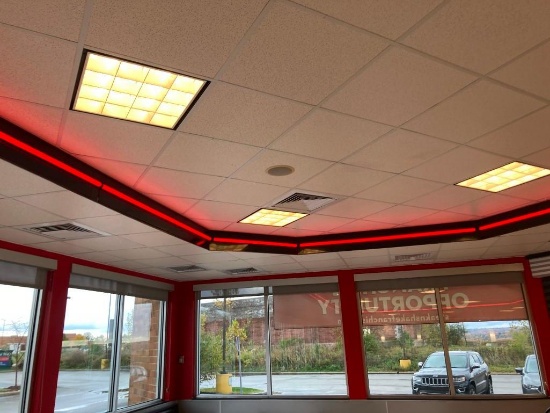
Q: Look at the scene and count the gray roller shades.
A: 4